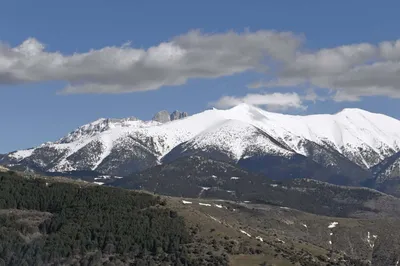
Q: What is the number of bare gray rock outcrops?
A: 2